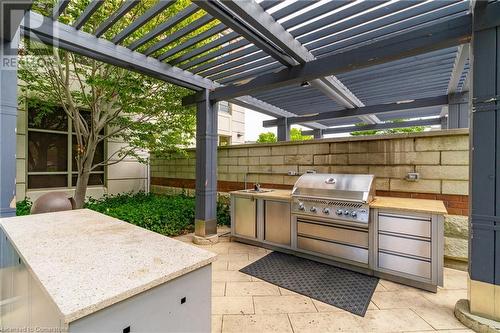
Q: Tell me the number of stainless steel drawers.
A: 5